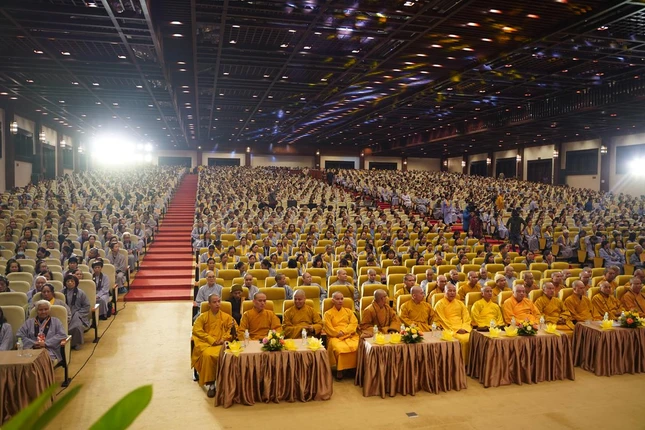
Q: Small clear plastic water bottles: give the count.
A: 11